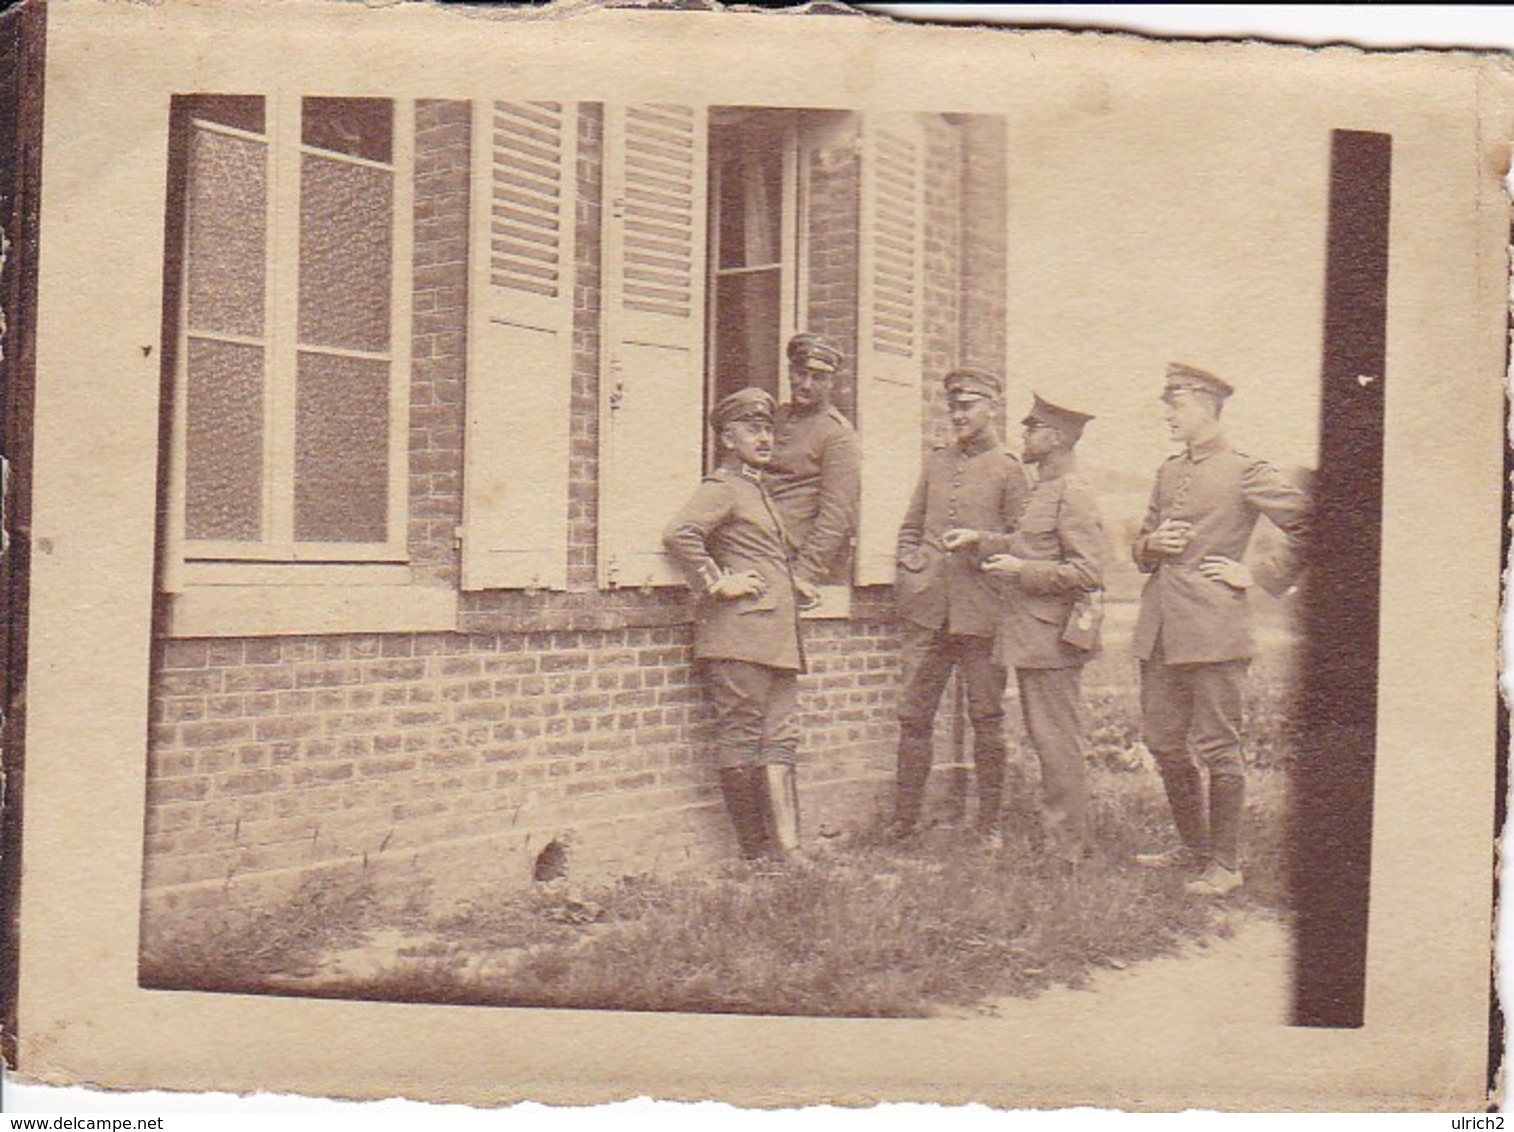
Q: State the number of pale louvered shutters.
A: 3